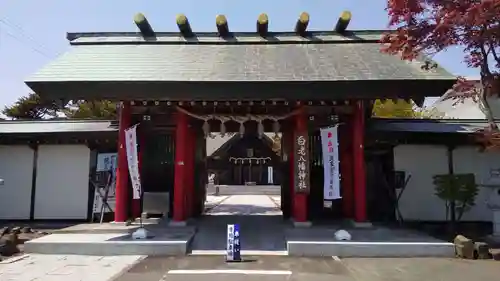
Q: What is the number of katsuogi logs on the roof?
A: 6